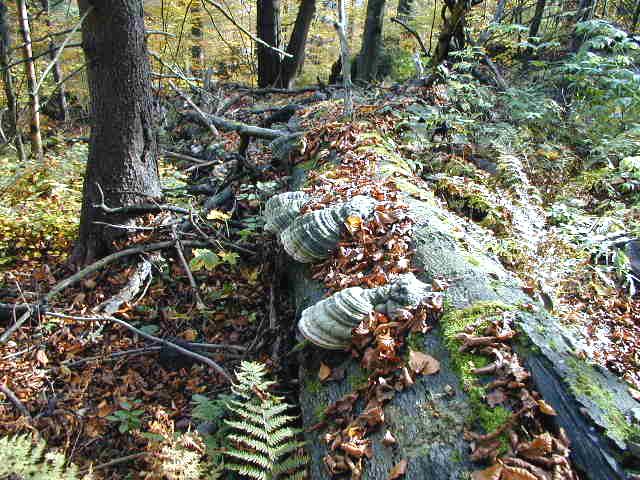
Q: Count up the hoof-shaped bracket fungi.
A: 3